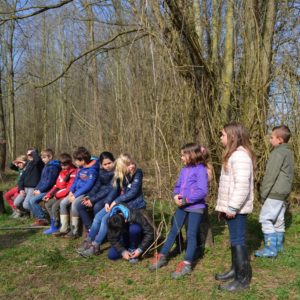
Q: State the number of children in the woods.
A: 11